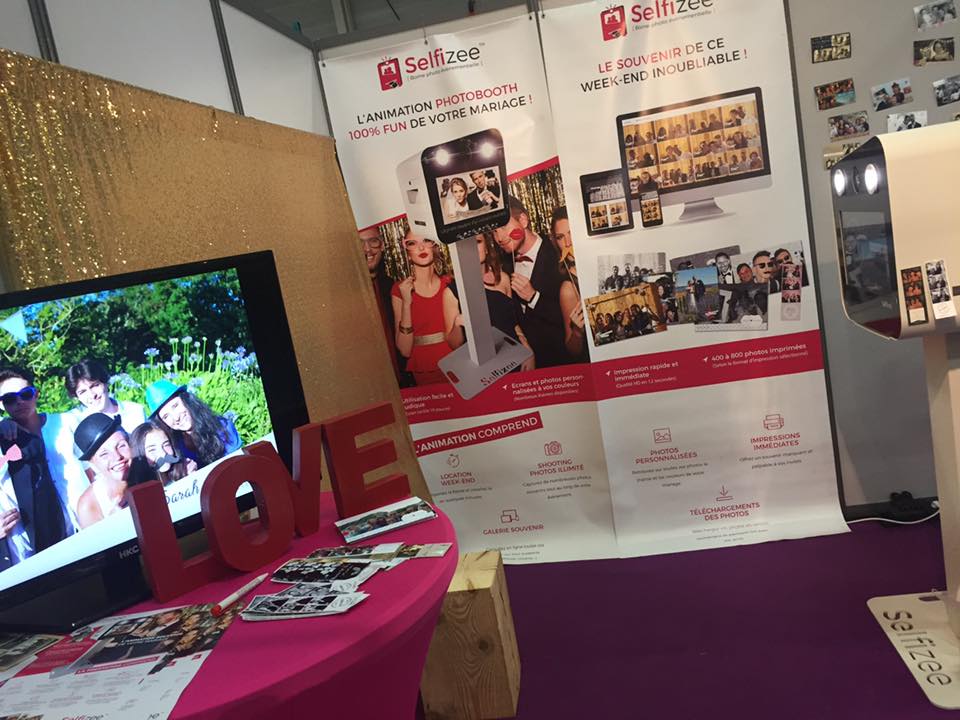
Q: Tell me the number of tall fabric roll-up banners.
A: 2